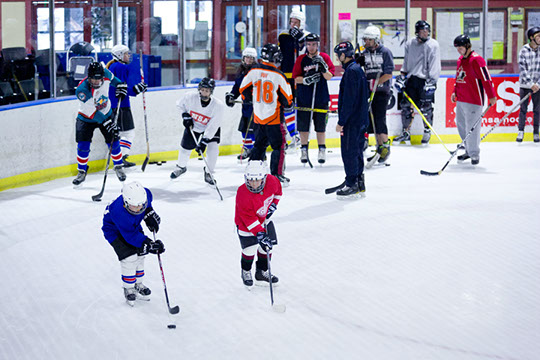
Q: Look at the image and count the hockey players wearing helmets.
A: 14